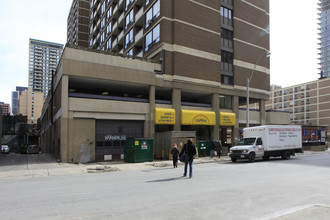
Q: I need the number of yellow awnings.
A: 3